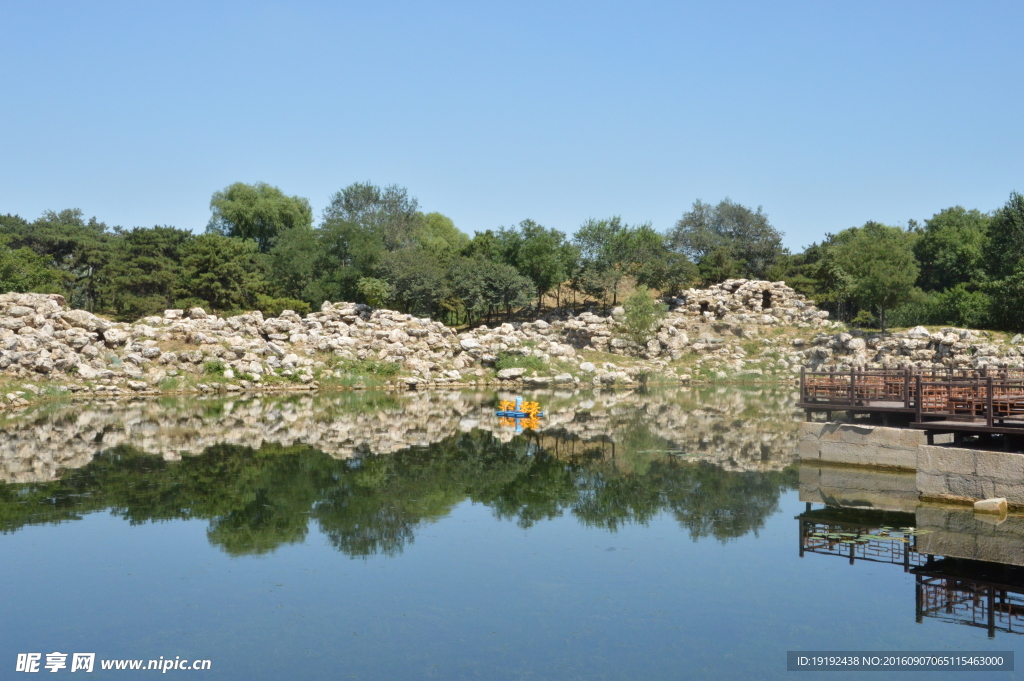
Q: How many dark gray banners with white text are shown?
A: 1